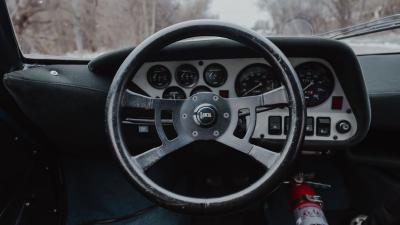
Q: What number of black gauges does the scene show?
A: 7